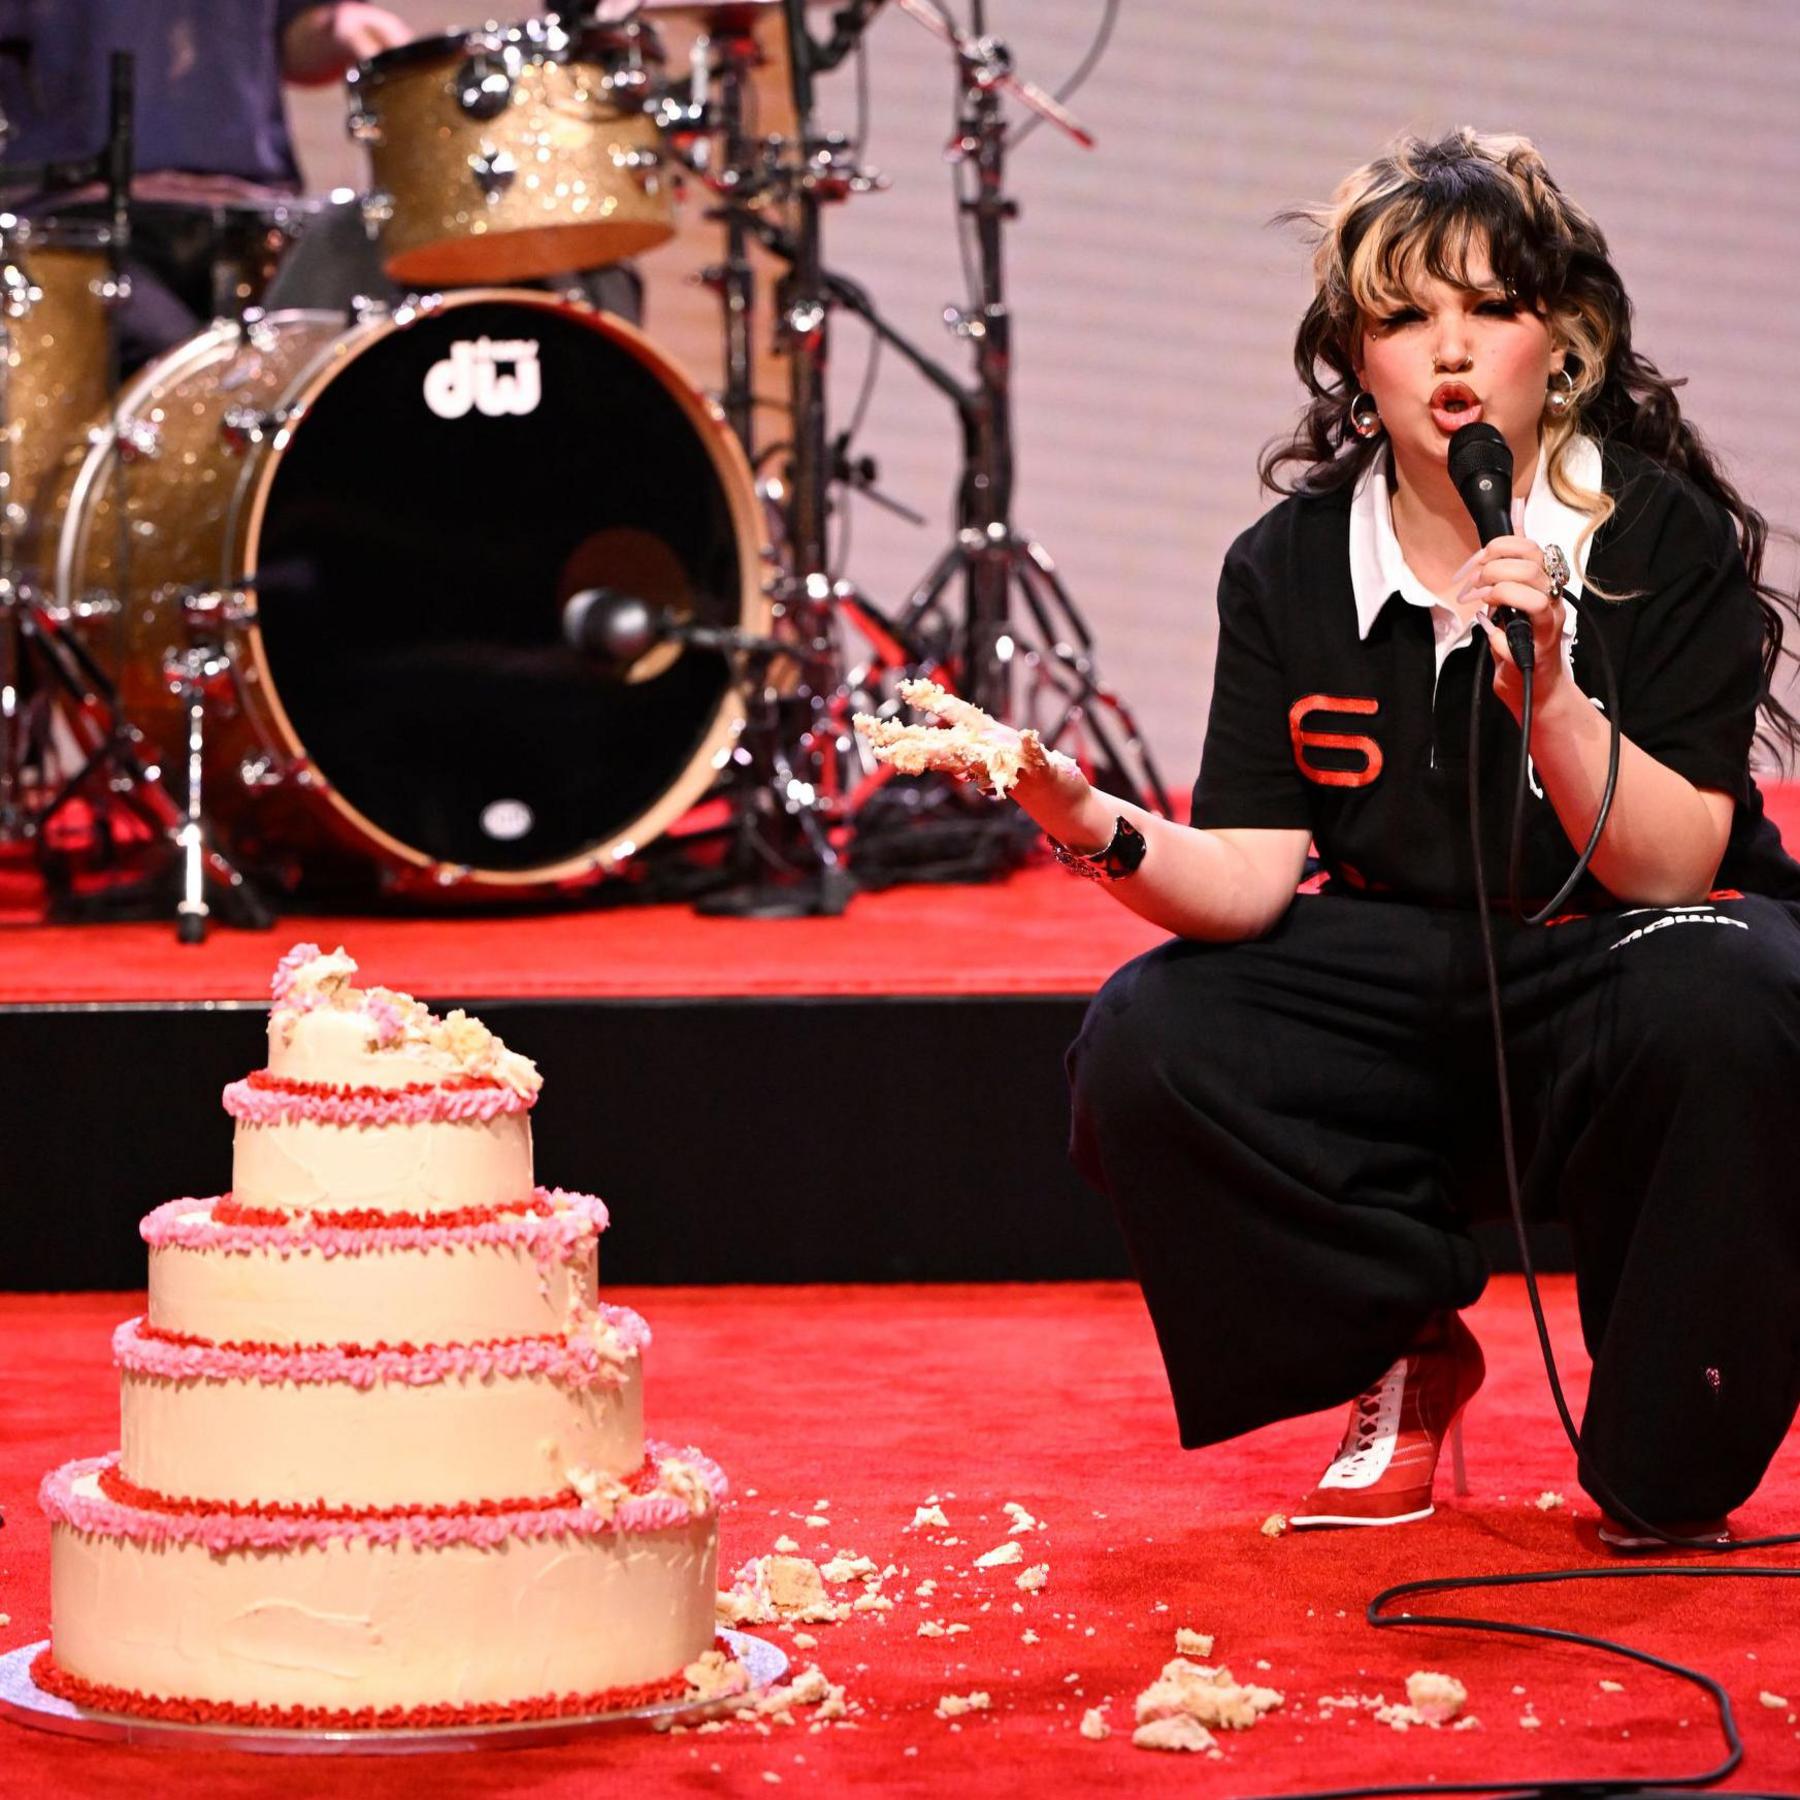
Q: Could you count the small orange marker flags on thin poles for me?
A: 0